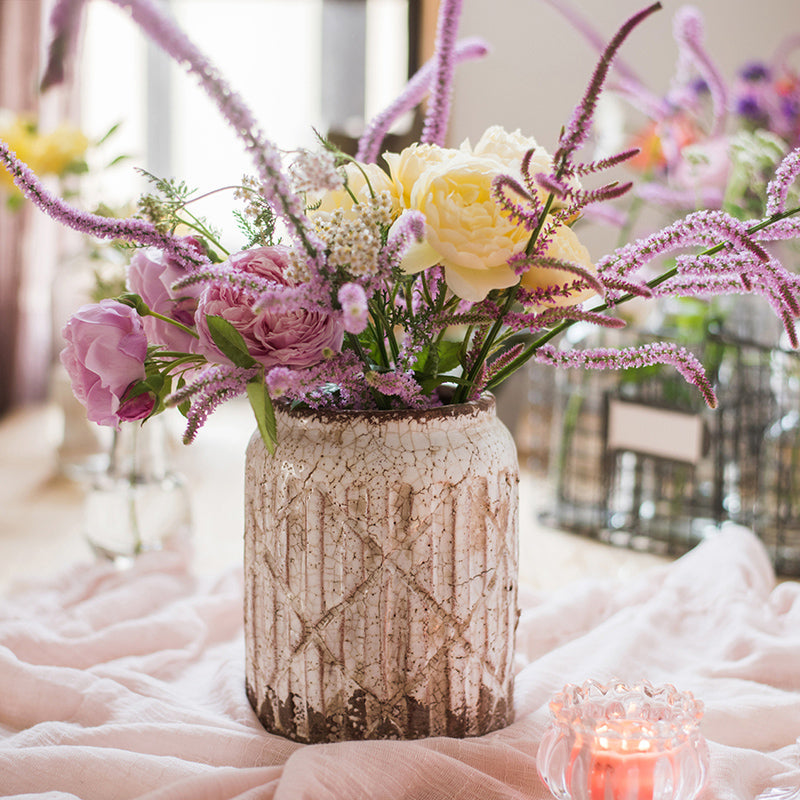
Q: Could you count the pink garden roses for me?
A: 3